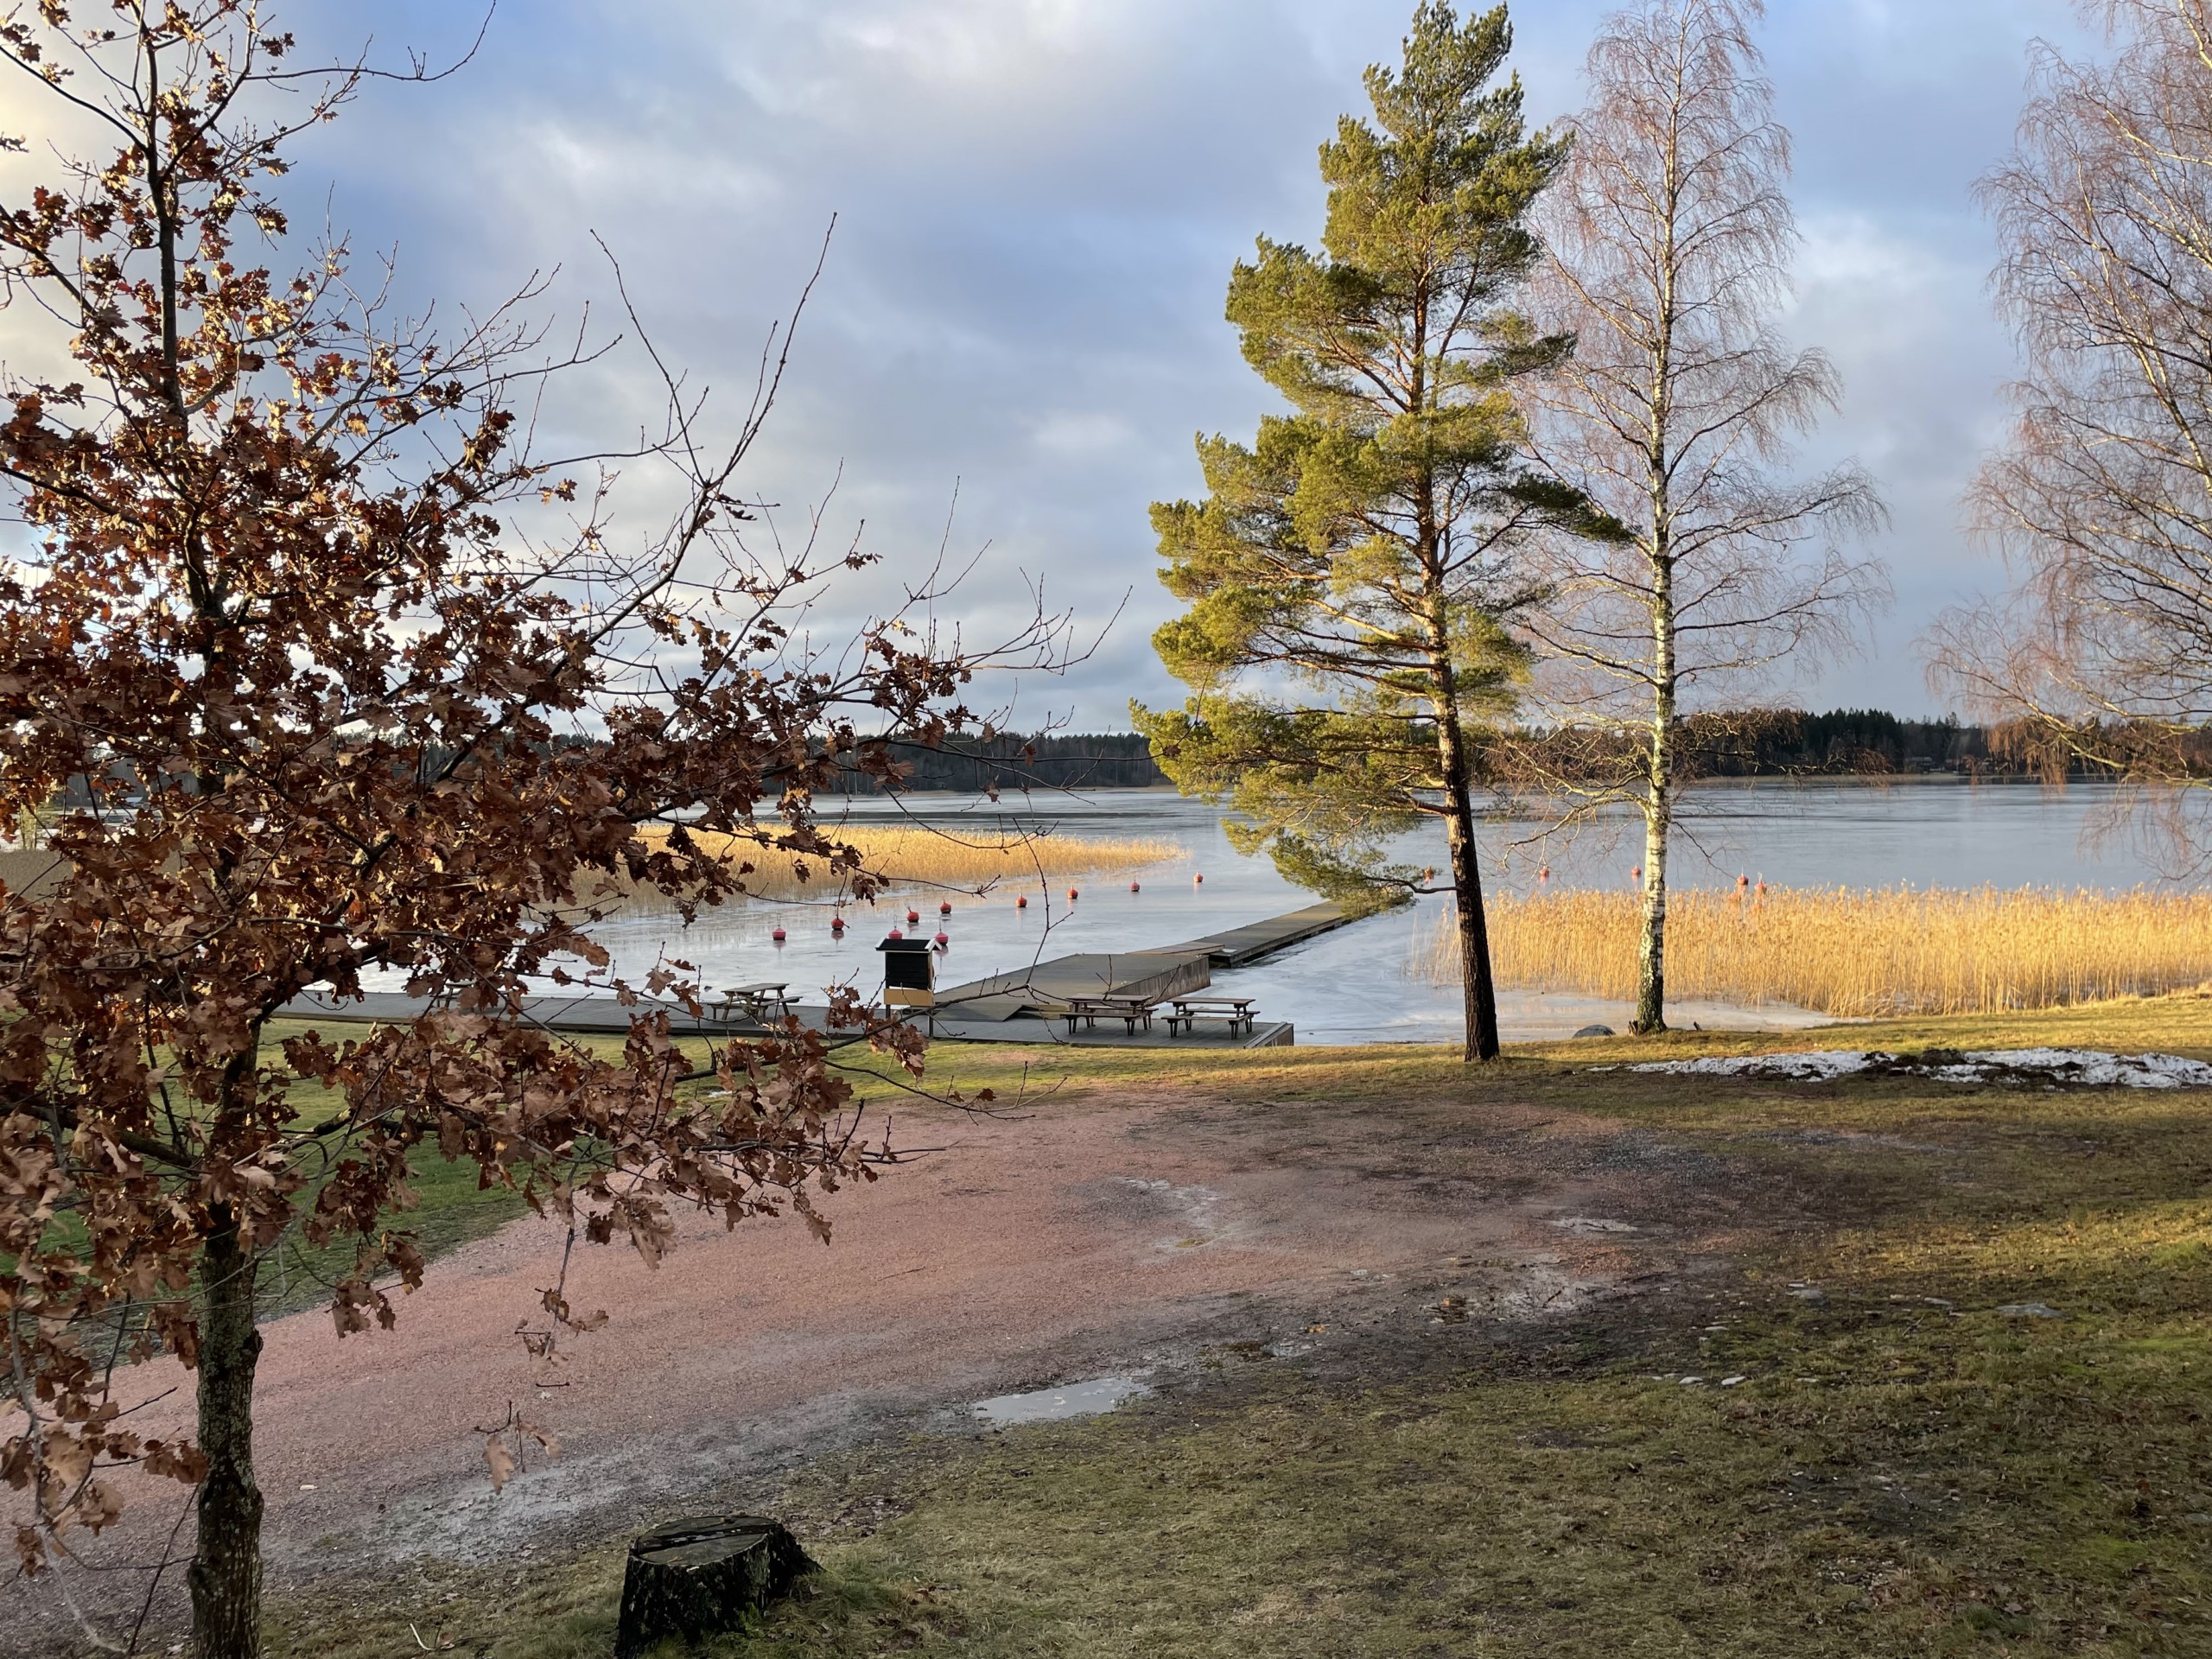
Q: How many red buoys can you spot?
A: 15